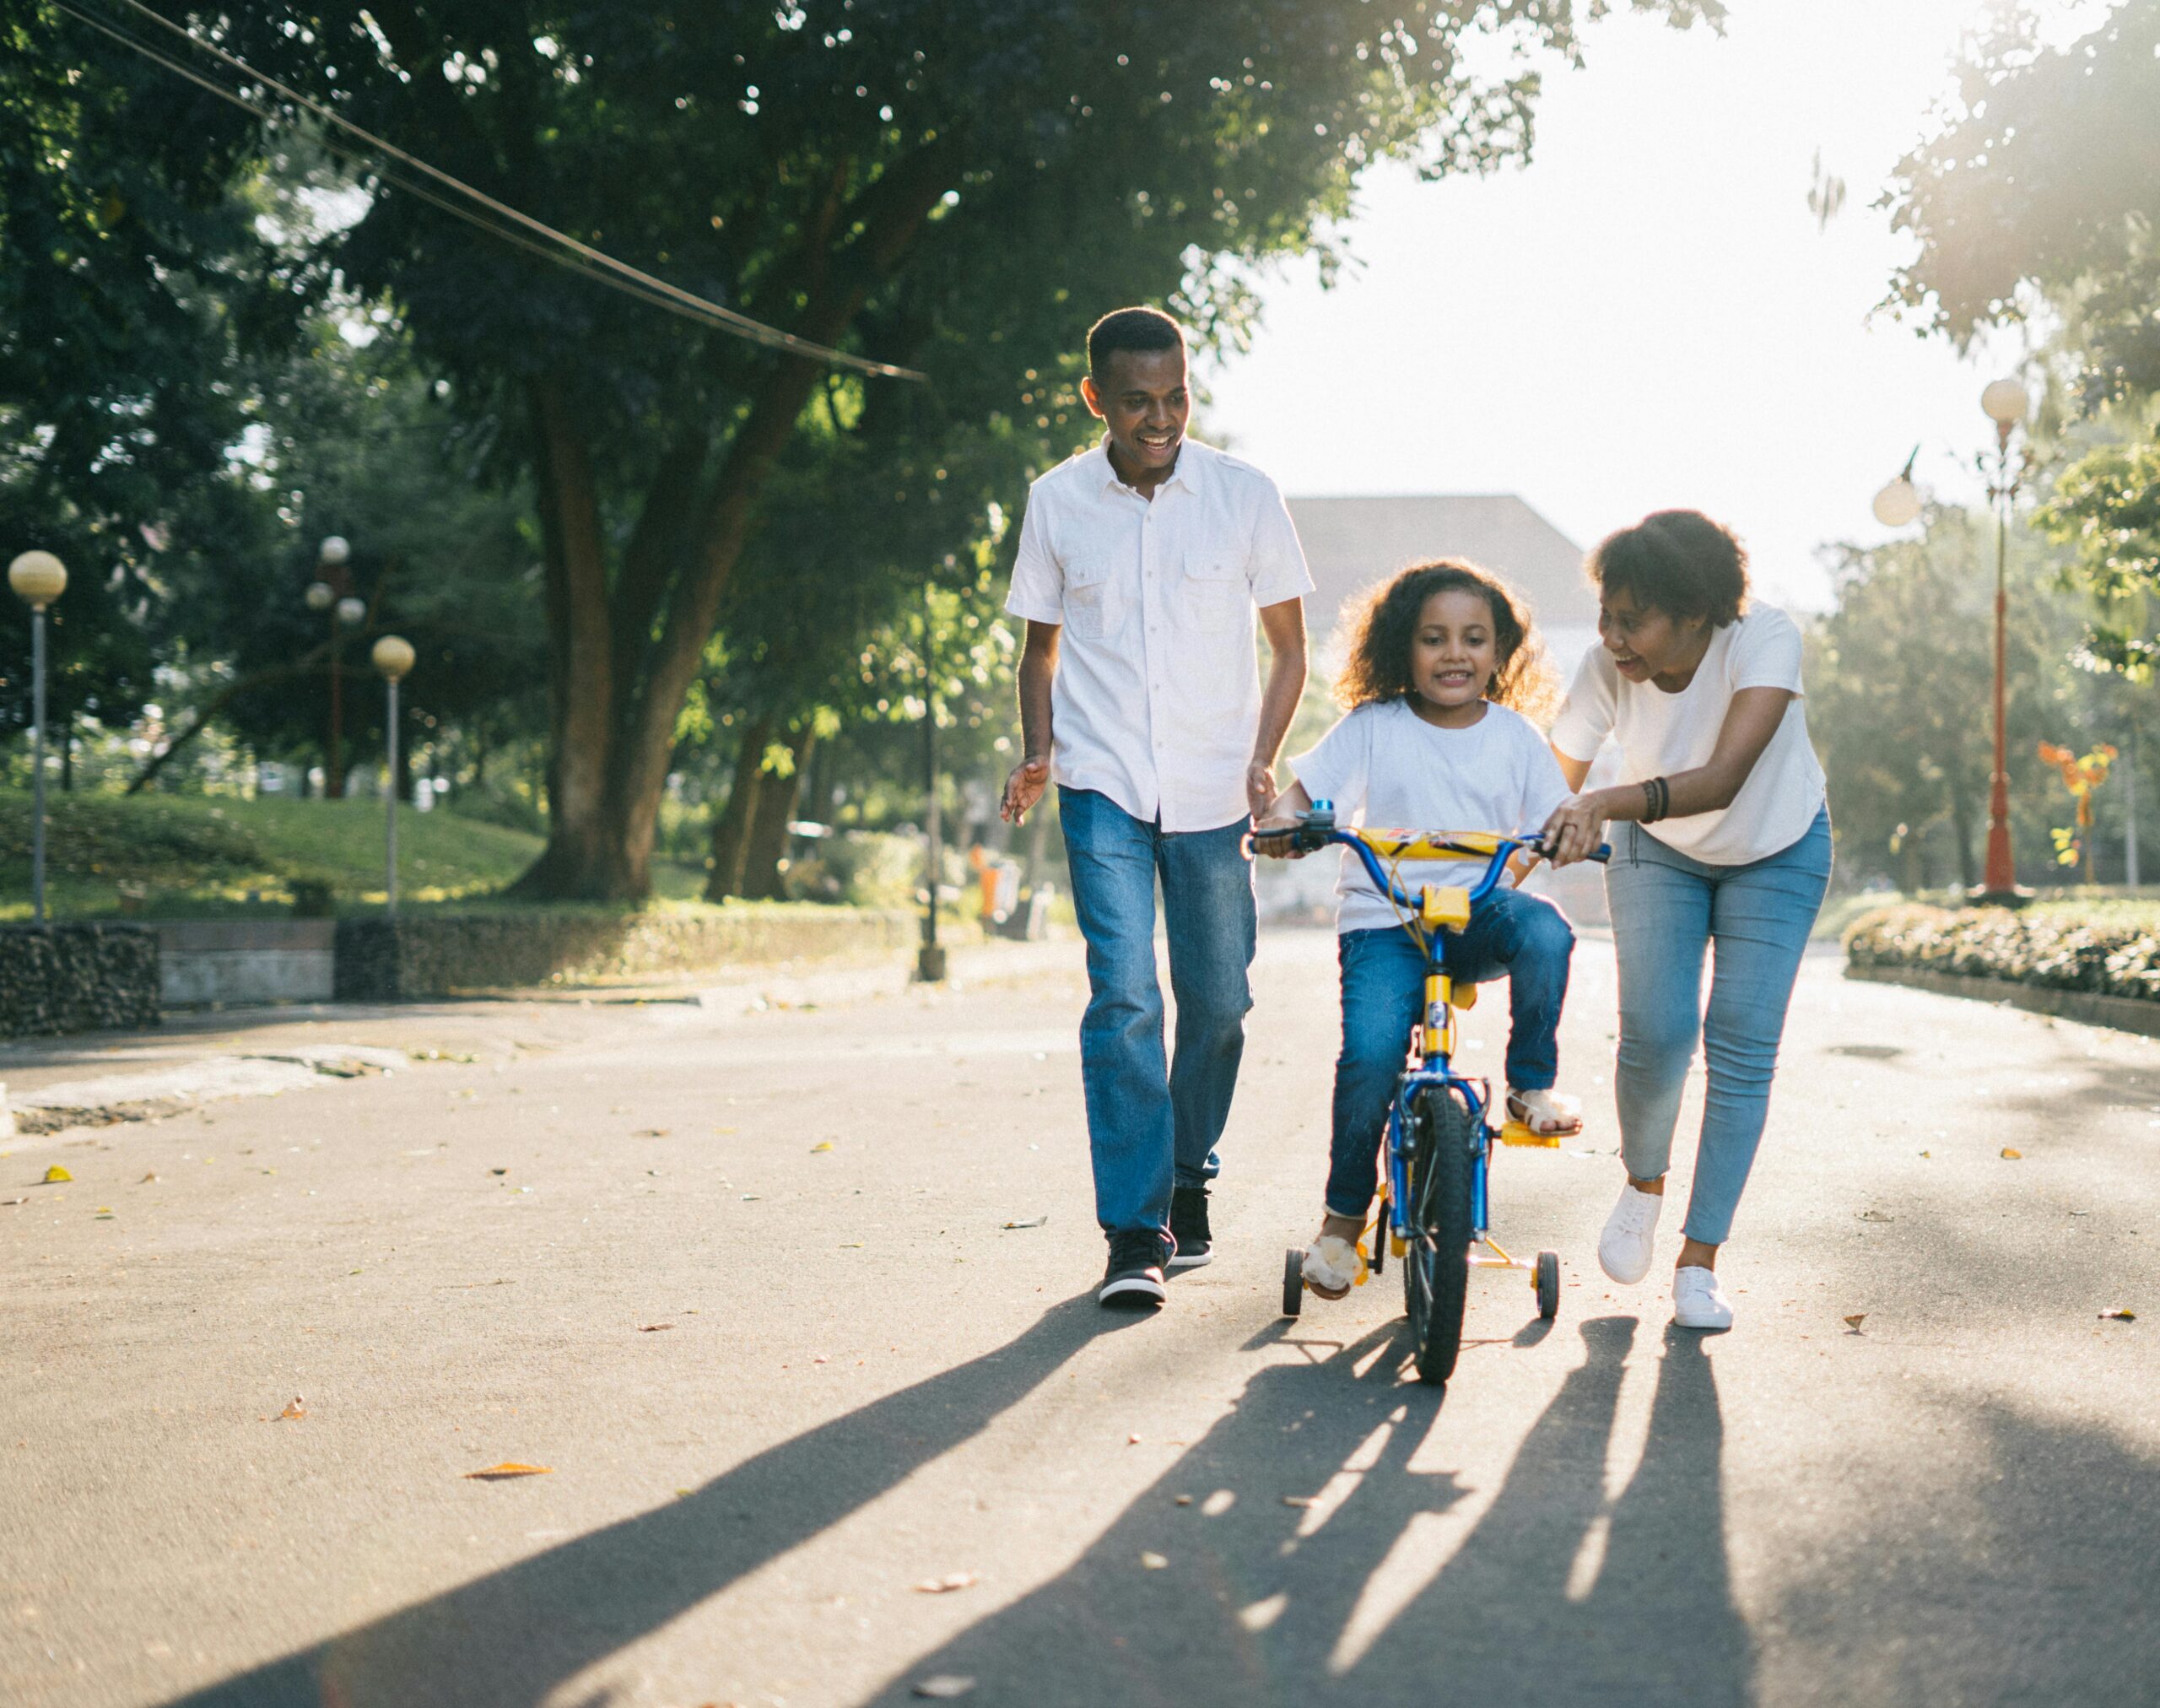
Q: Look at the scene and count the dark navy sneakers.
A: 2